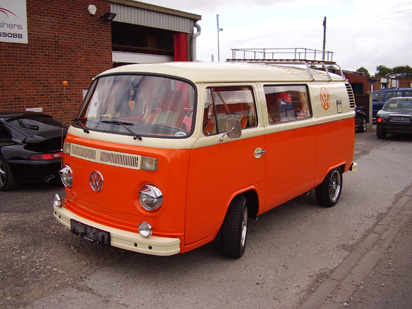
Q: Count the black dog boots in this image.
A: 0